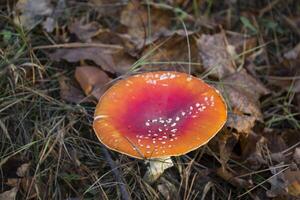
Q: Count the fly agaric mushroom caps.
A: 1